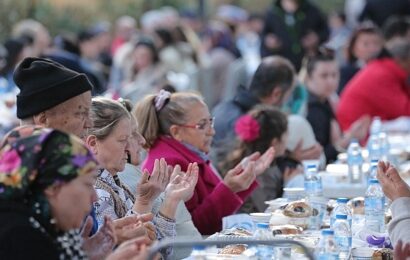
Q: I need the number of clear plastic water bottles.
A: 11